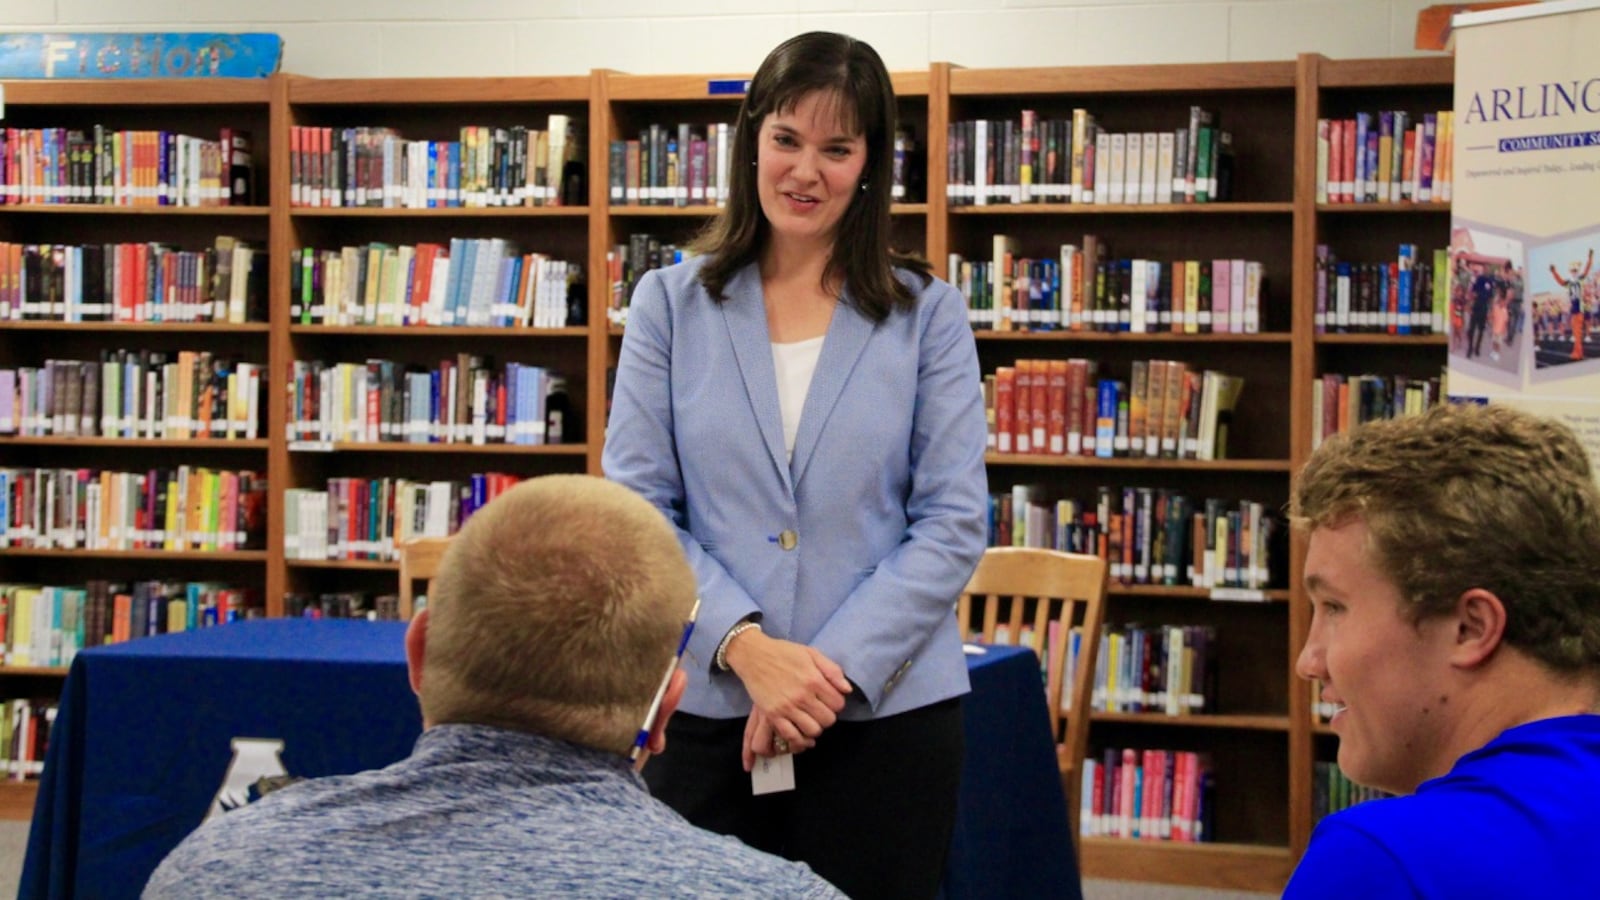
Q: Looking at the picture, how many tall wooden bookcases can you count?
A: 5